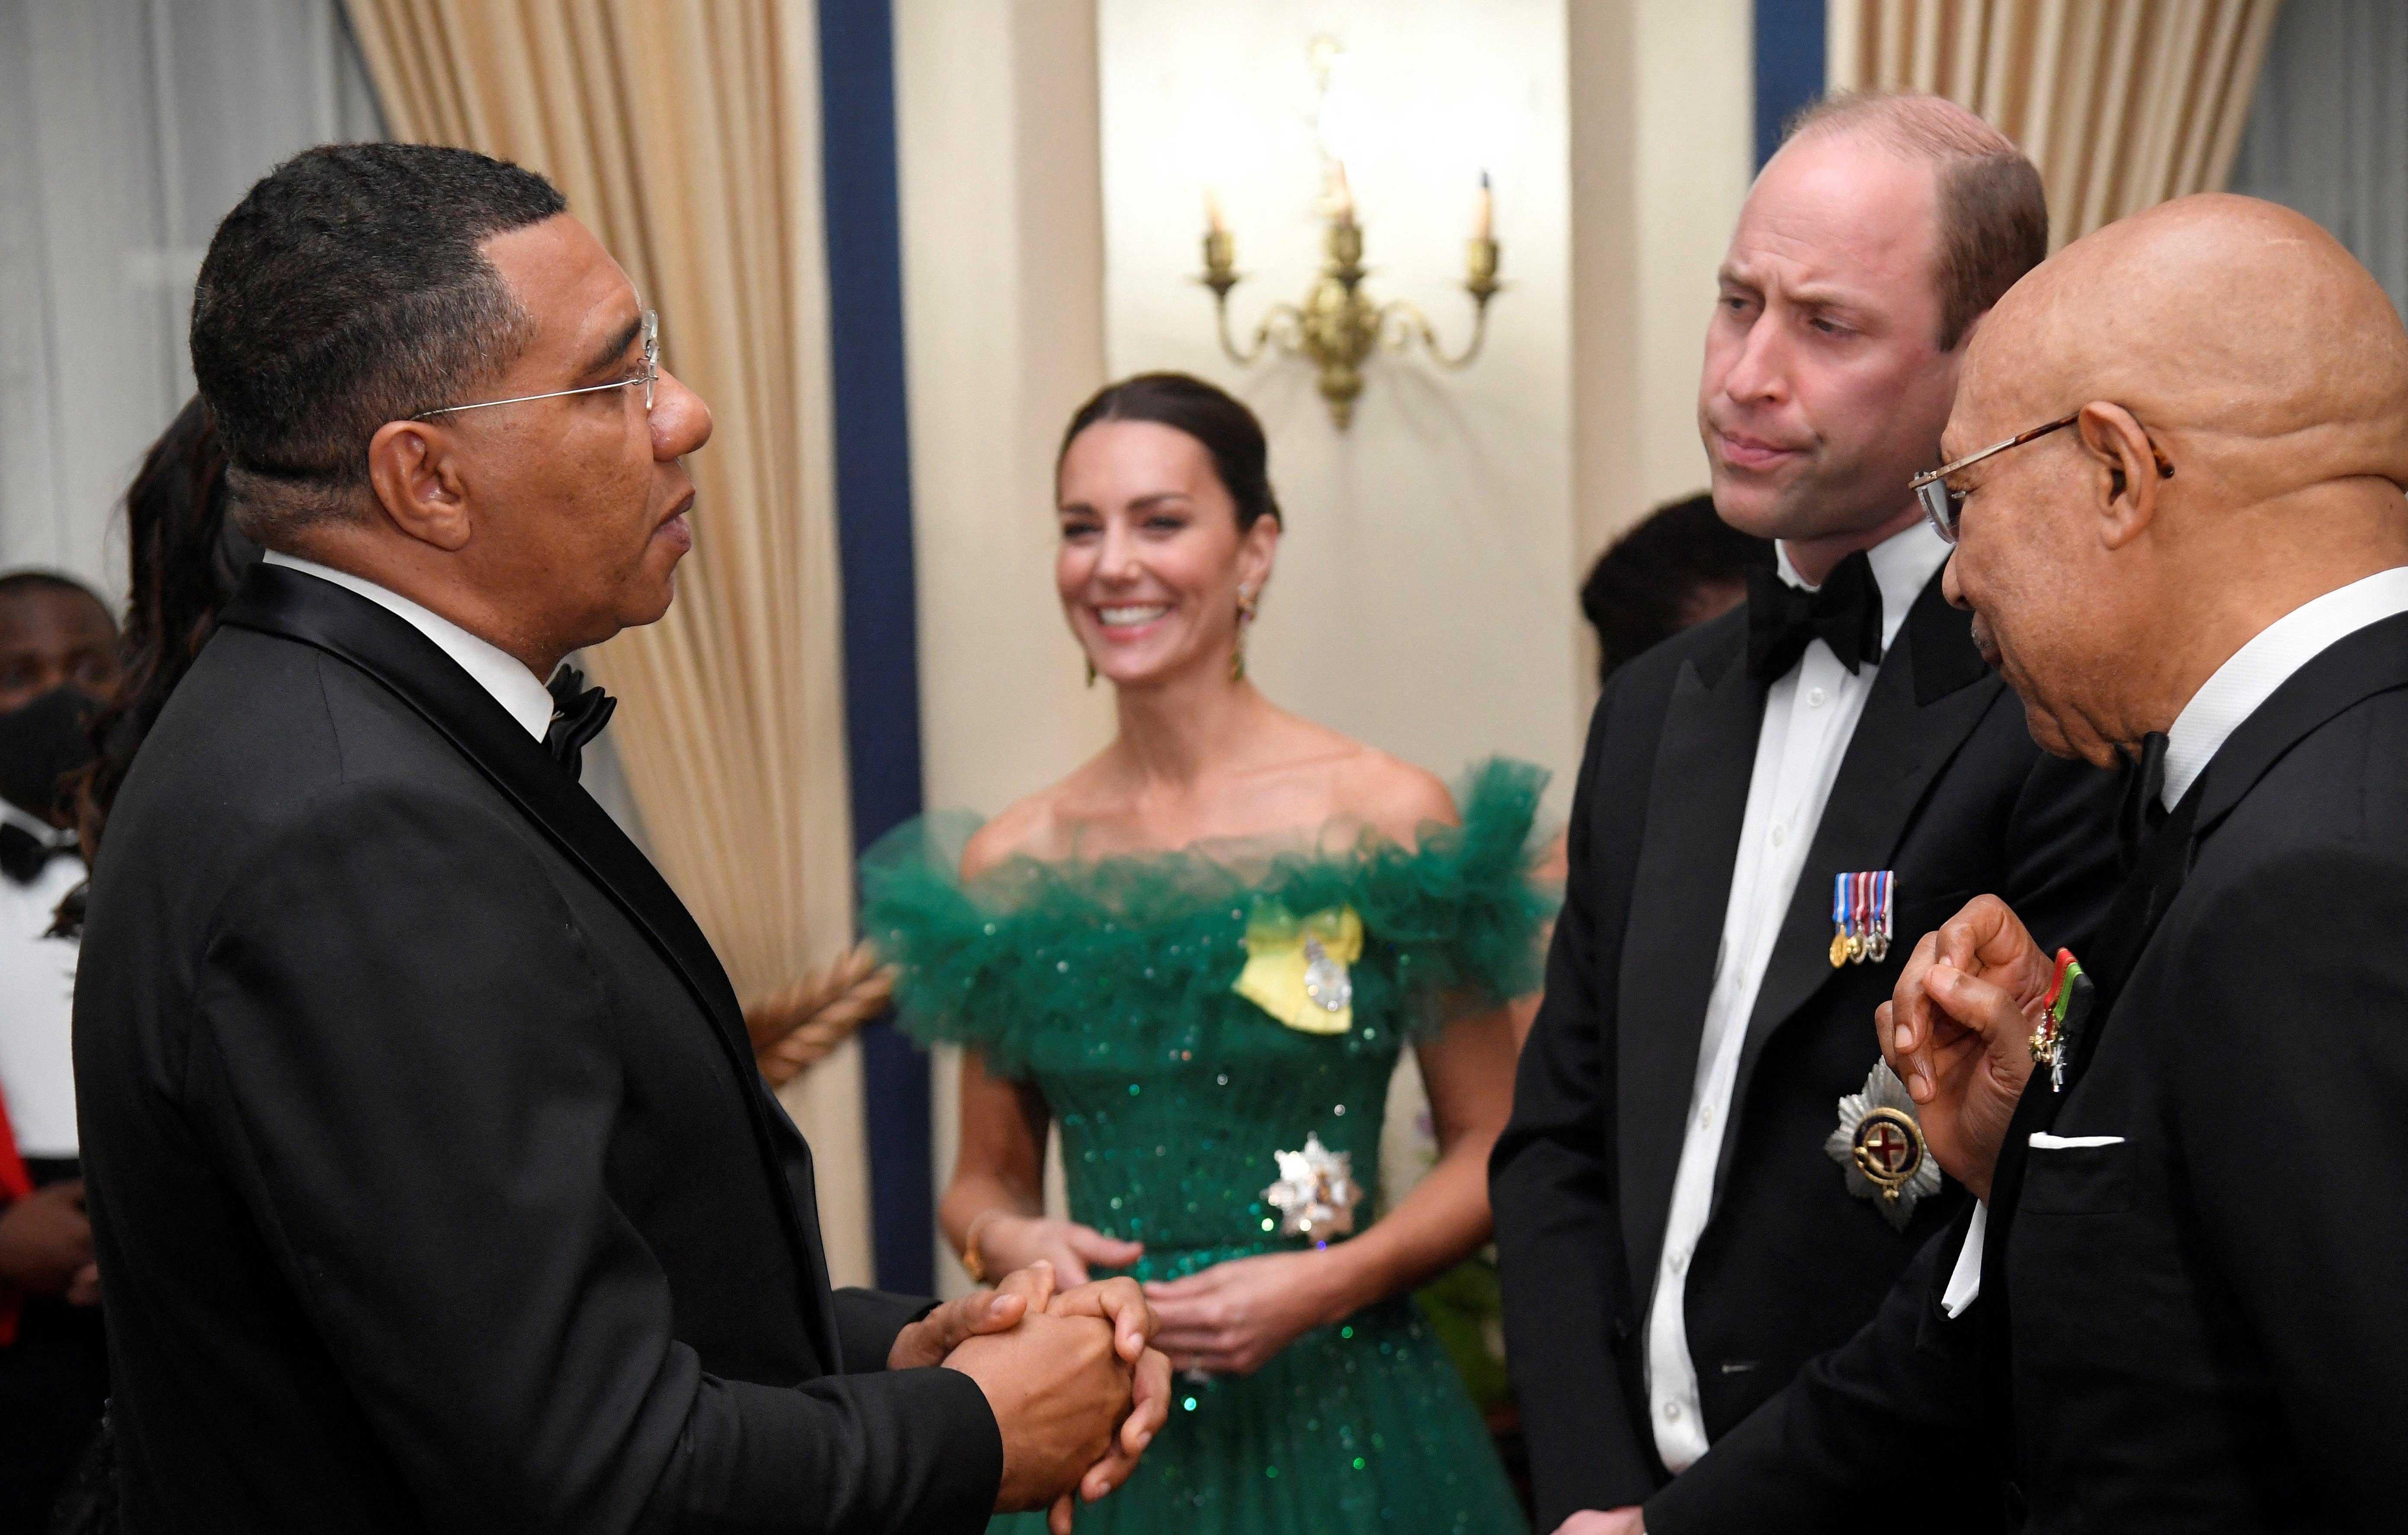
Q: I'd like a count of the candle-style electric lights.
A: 3